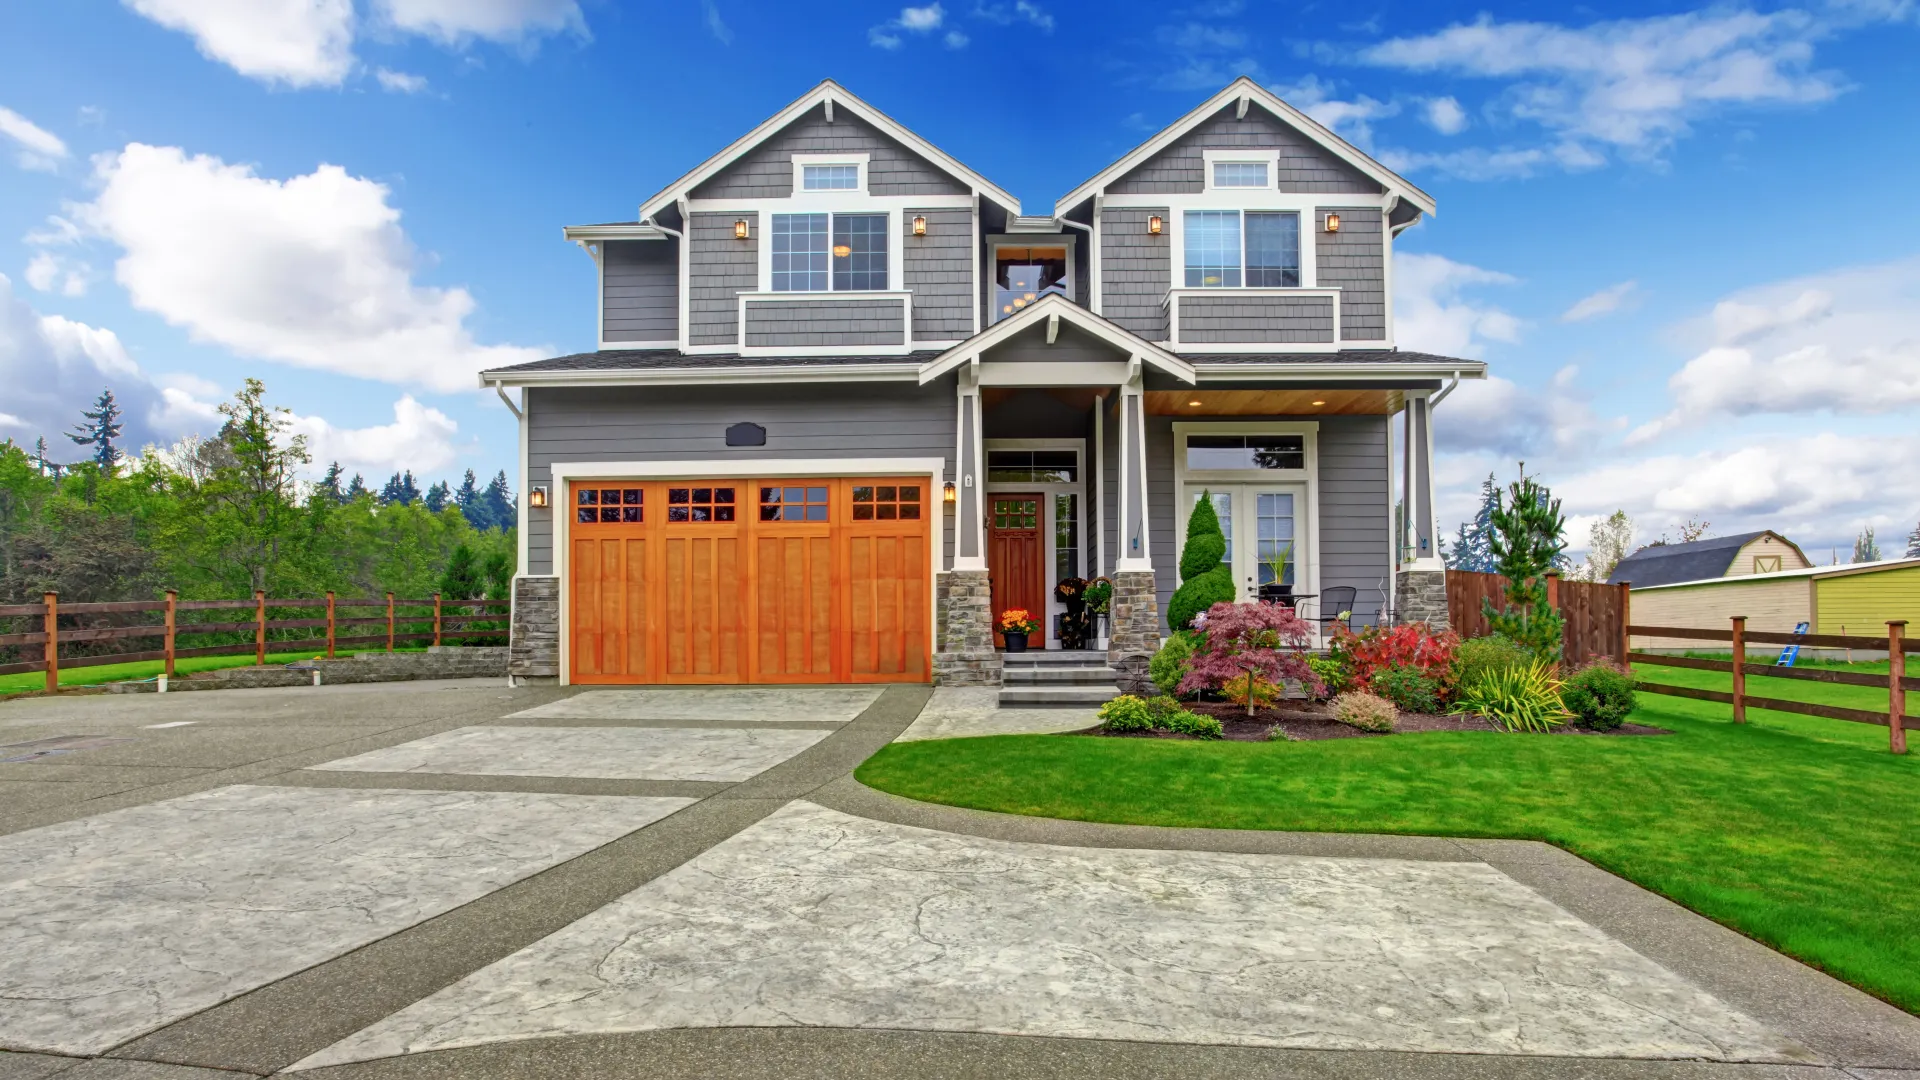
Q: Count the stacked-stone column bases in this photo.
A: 3